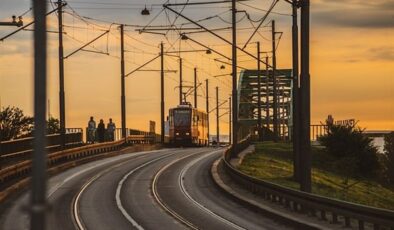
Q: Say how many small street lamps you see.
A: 4